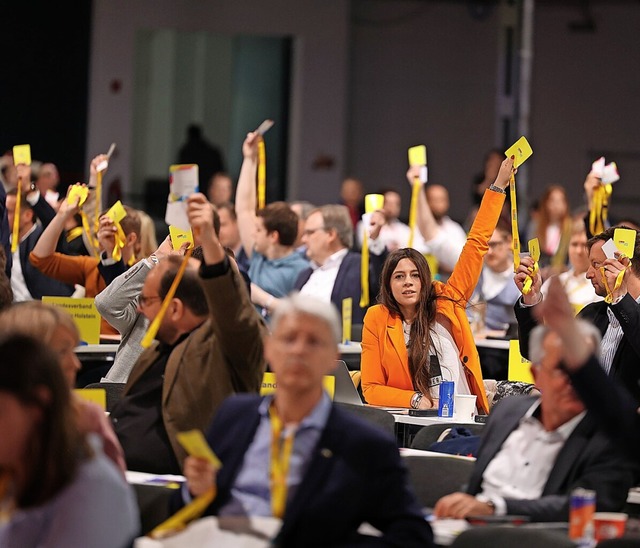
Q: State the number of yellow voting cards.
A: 10